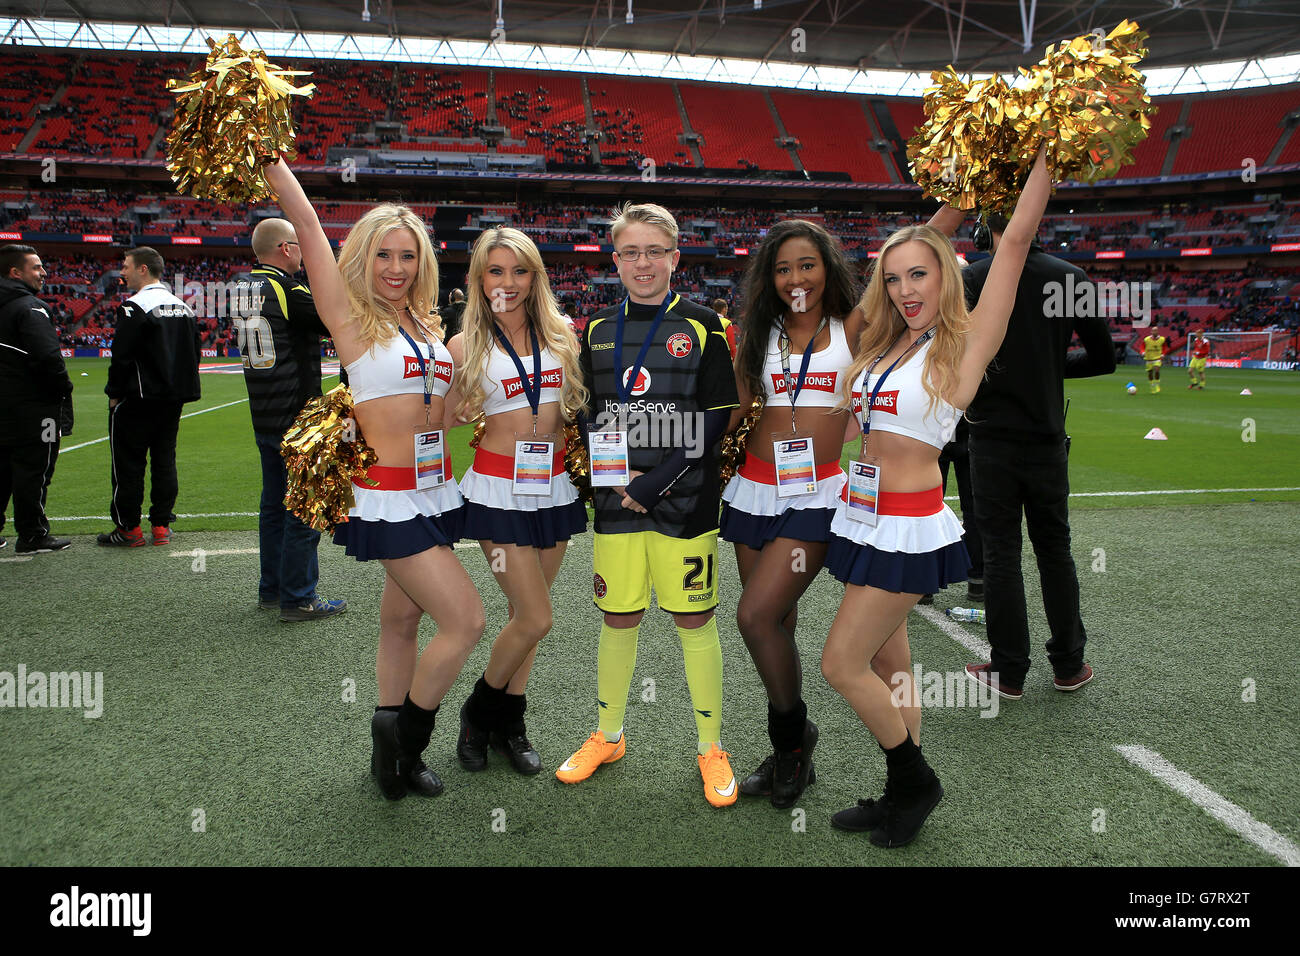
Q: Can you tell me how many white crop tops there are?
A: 4